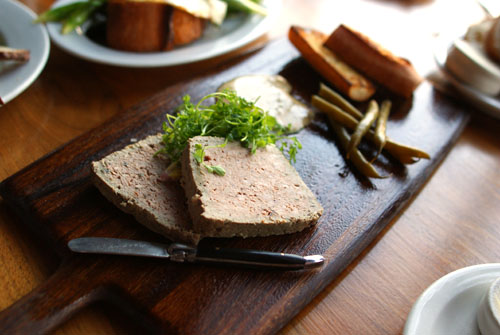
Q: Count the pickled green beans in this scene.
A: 5